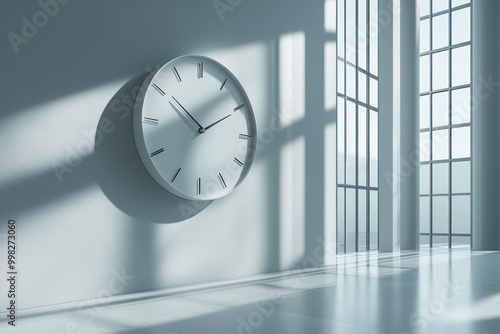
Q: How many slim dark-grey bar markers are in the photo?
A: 12